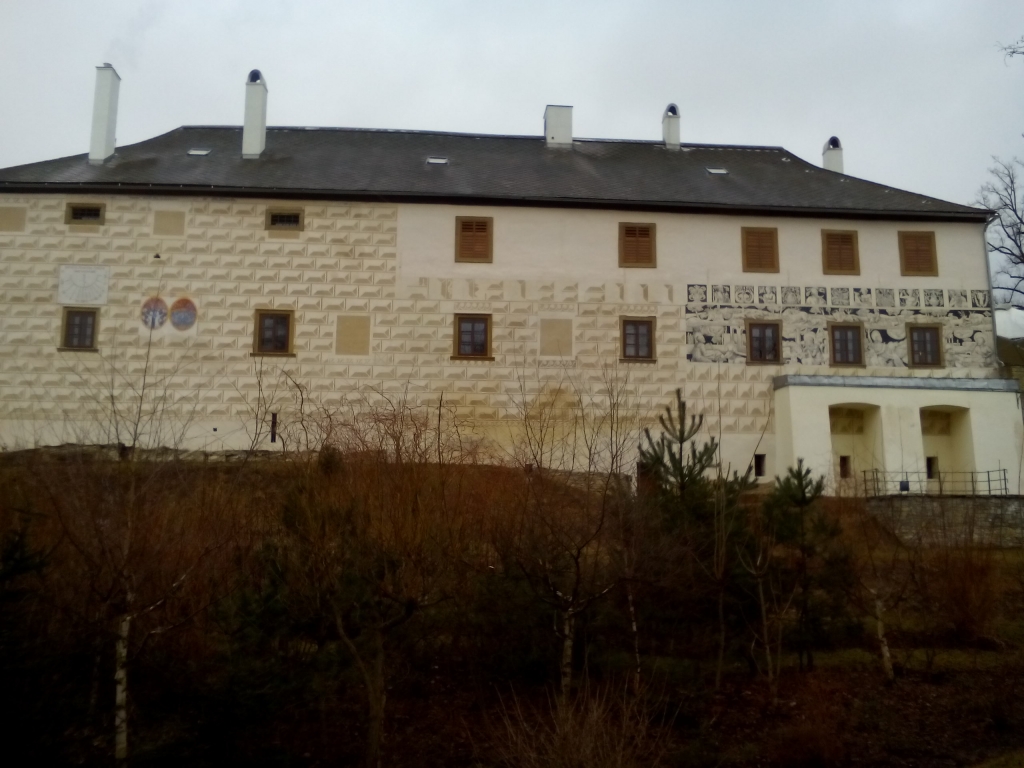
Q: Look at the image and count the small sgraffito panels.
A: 13